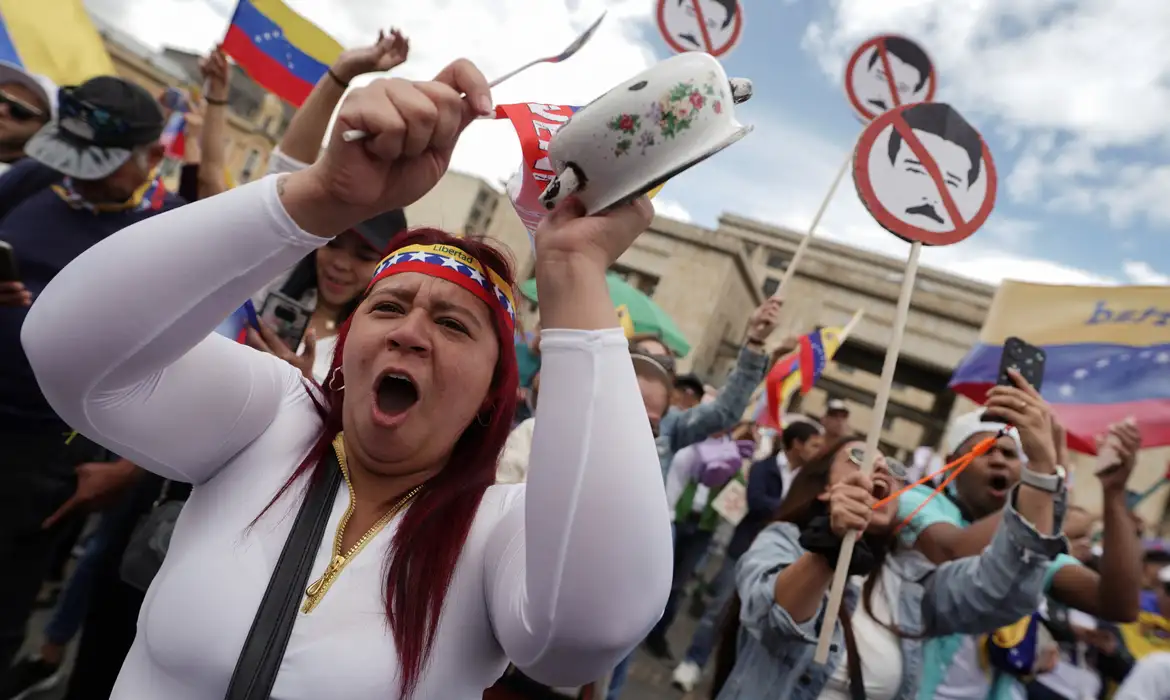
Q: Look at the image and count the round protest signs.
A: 3